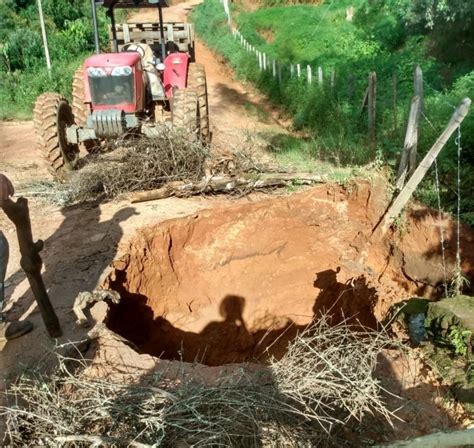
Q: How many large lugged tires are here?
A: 4